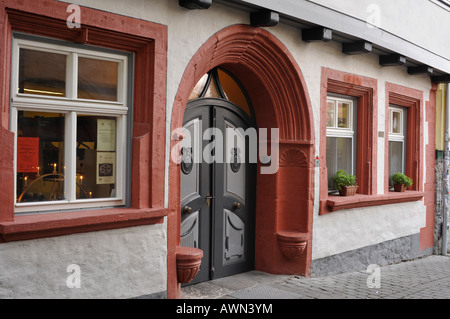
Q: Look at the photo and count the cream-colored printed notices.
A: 2